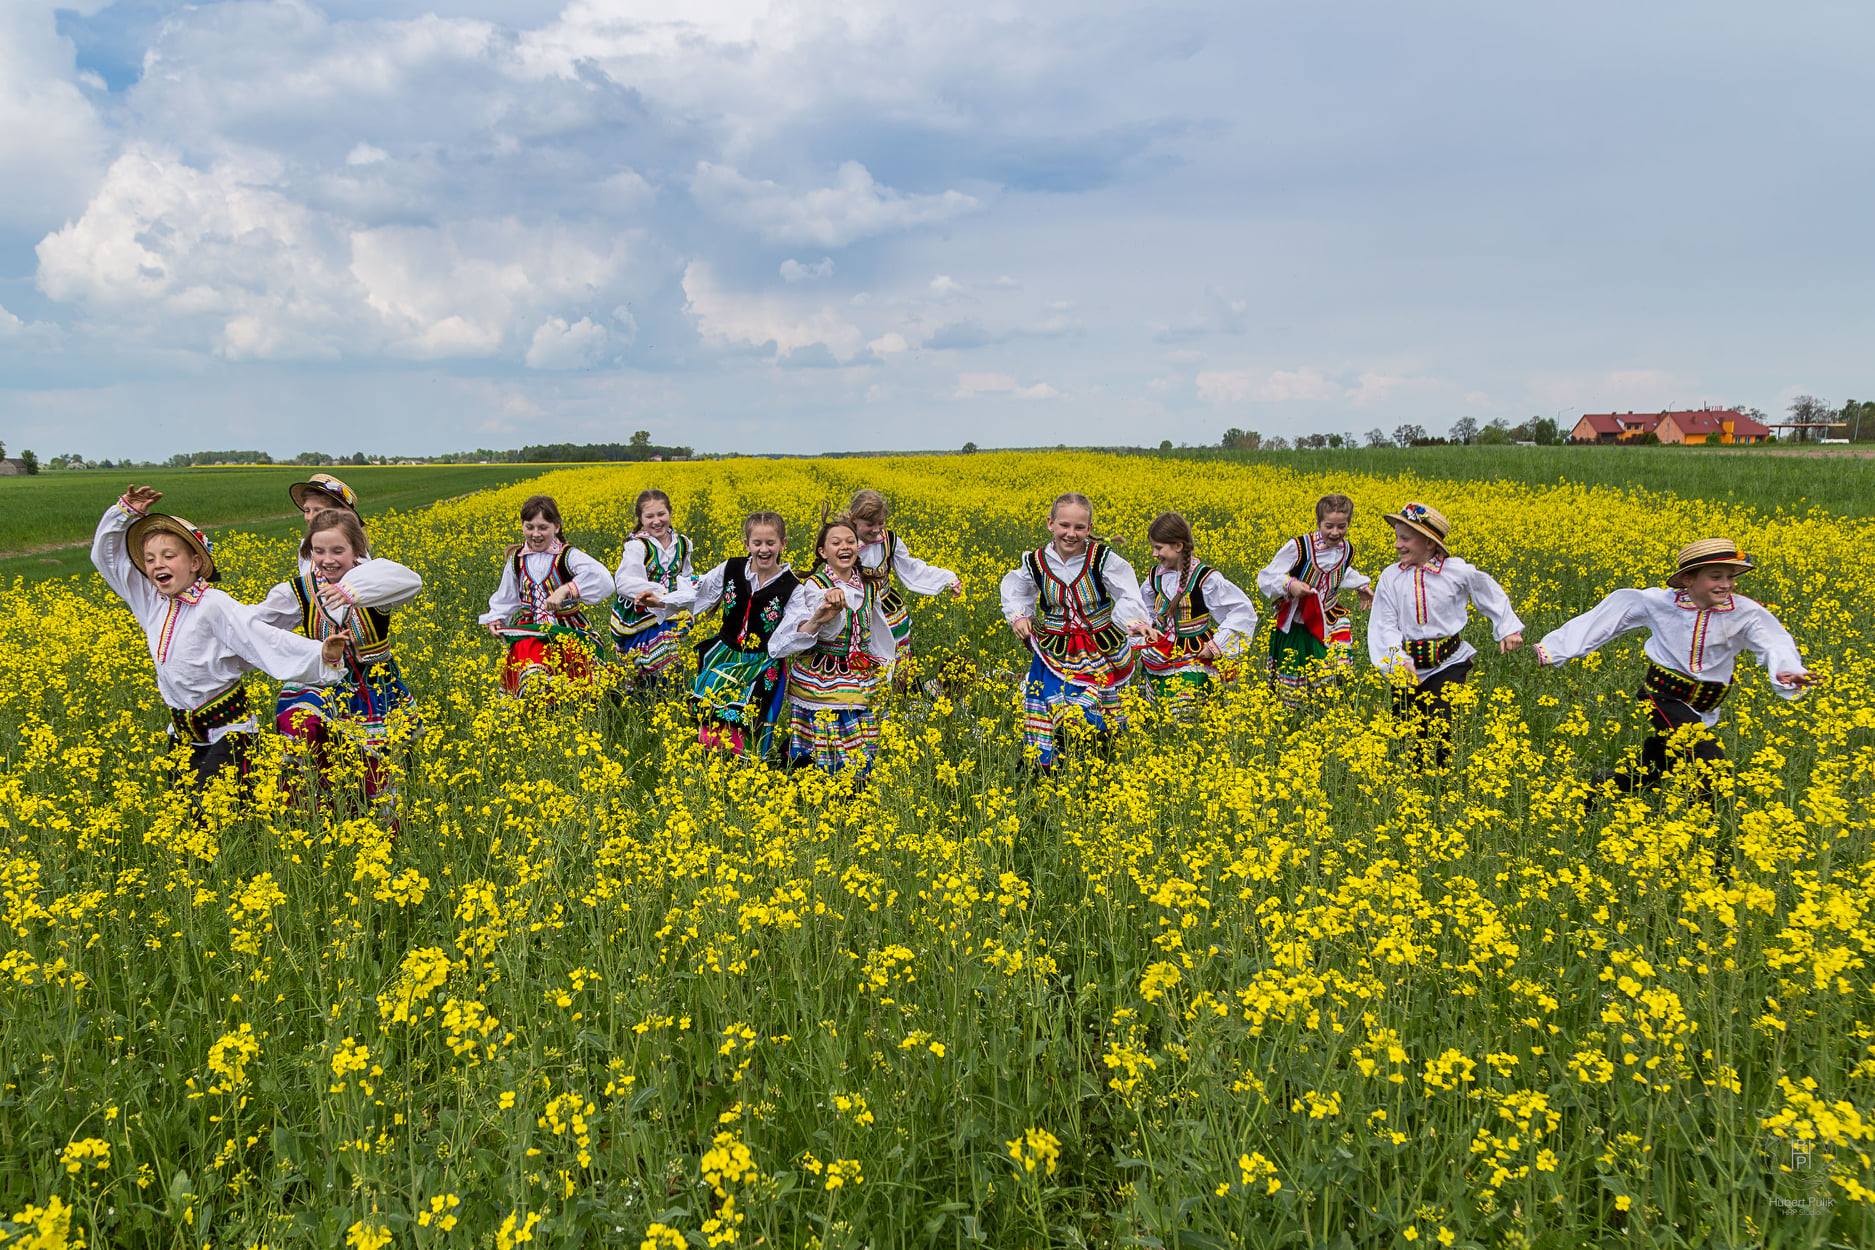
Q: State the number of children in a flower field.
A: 13